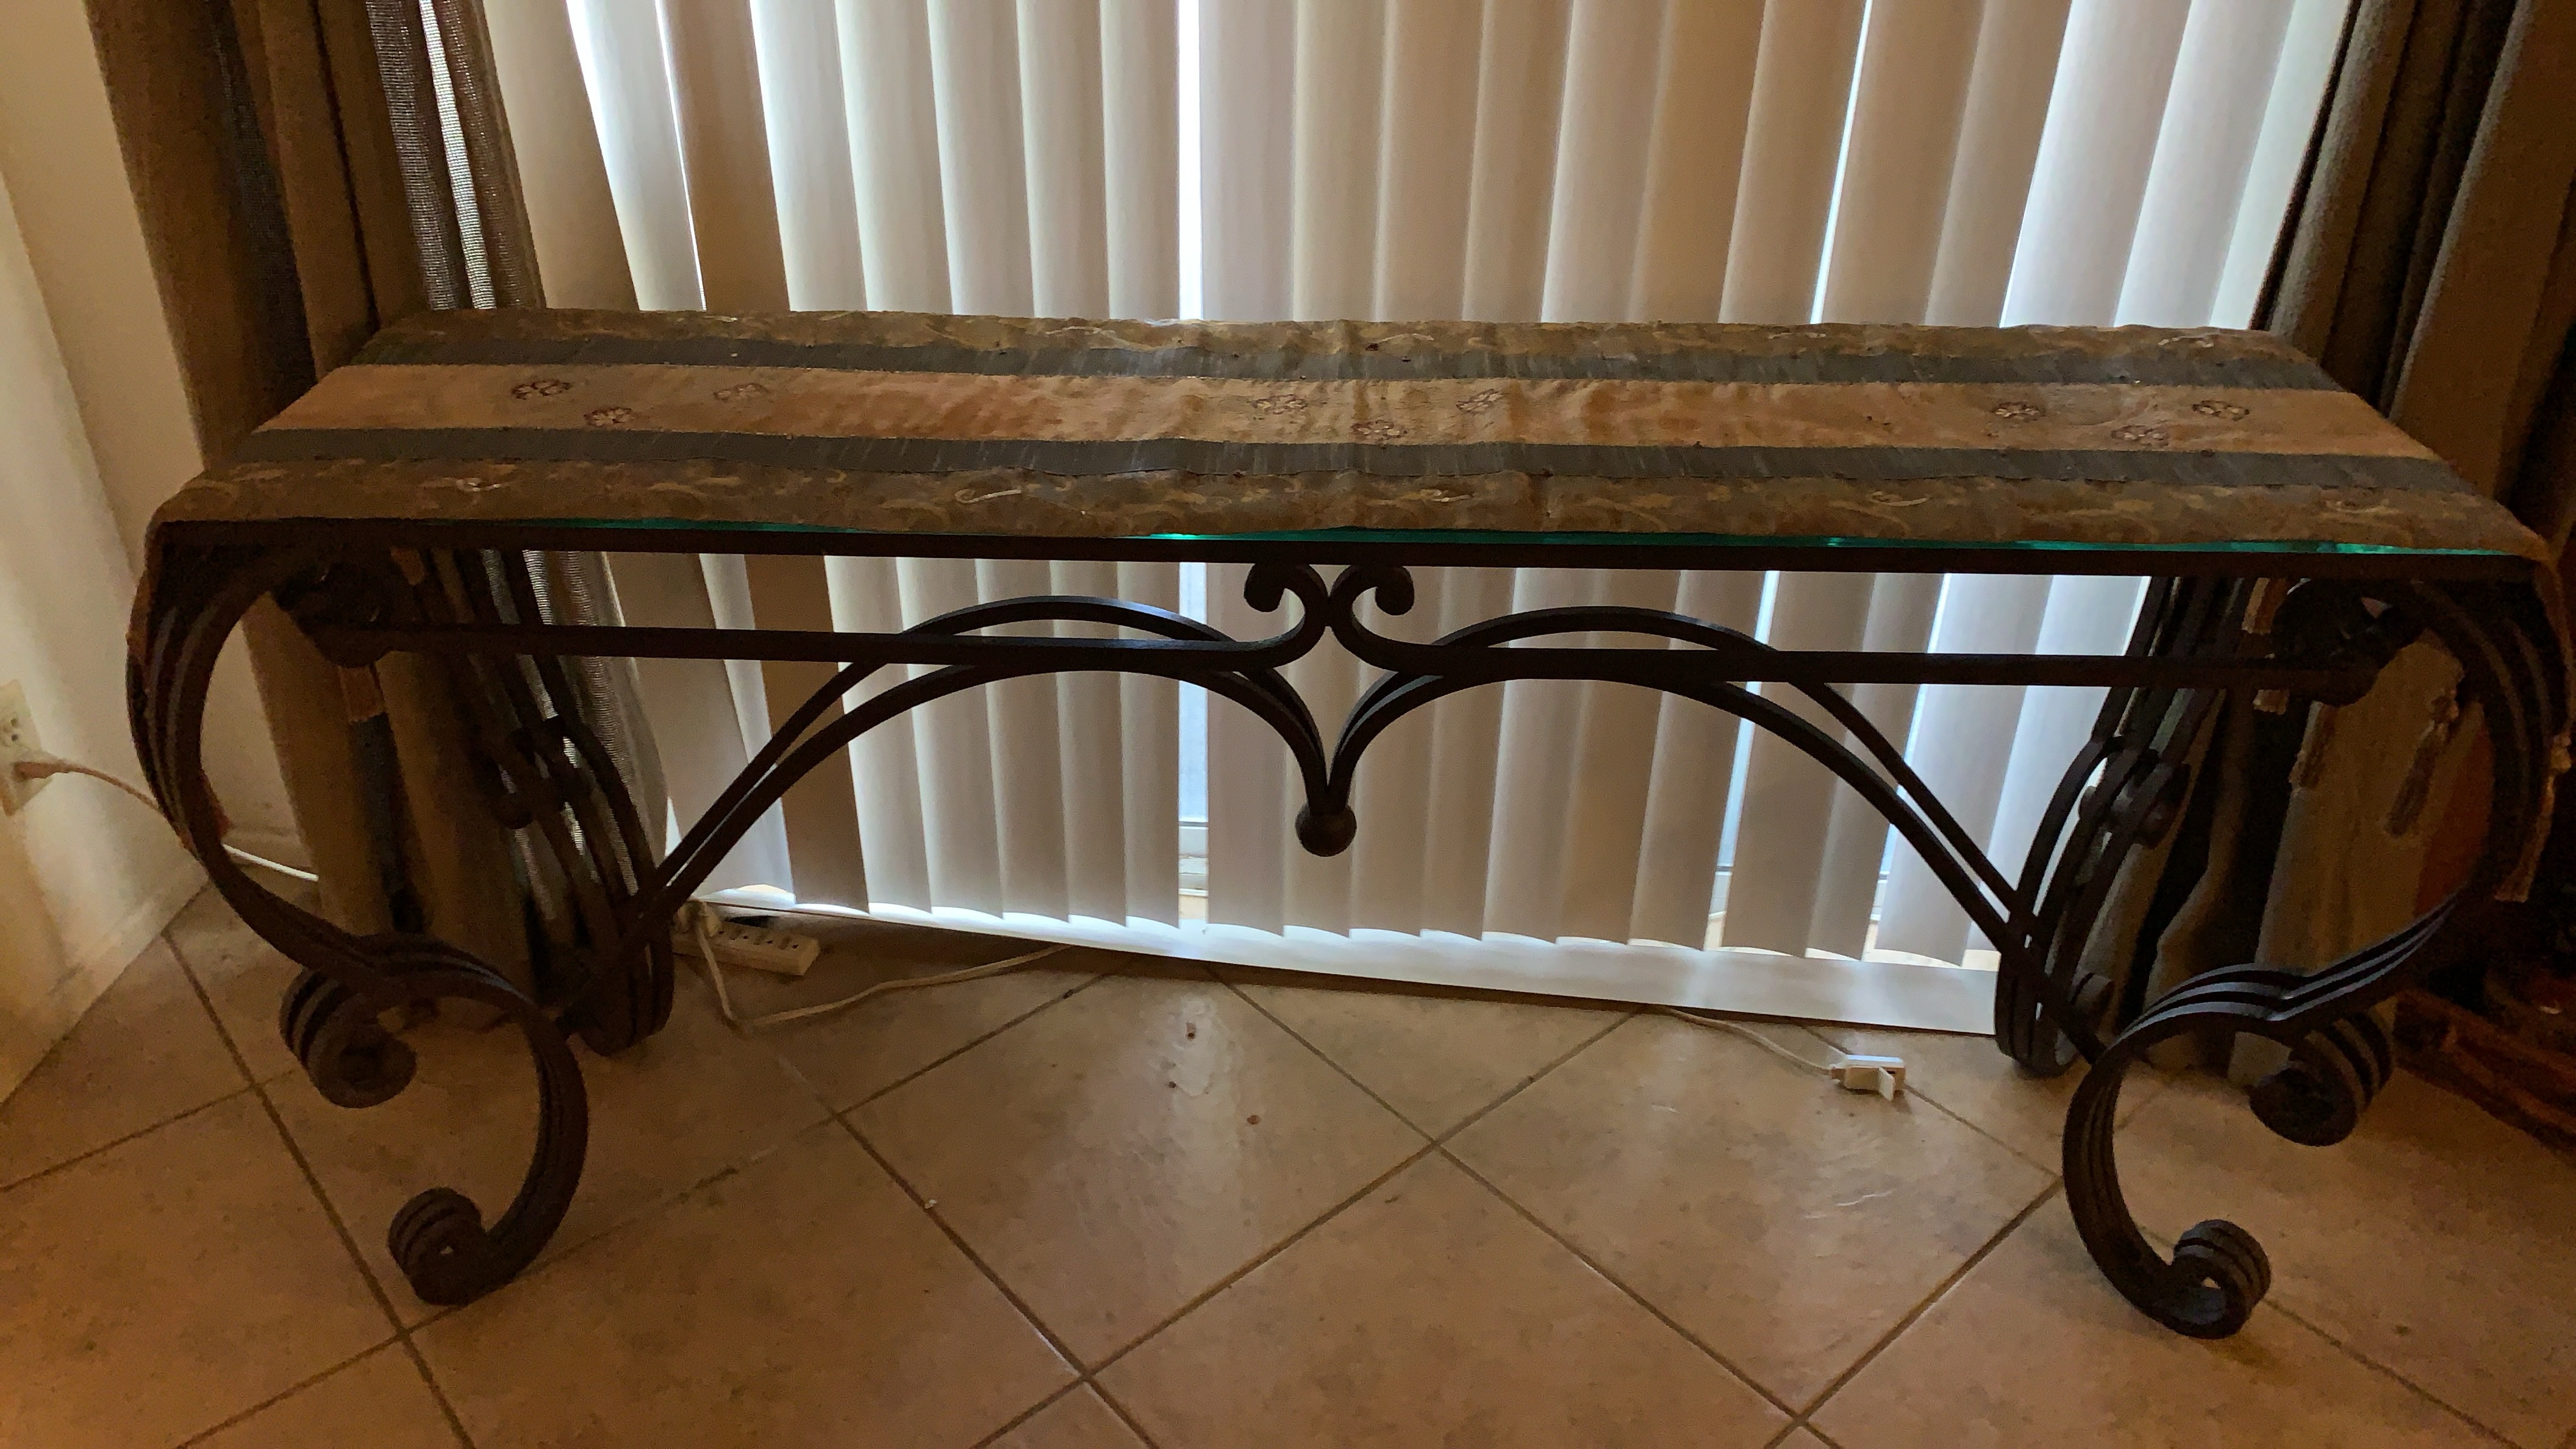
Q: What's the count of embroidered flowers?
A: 9